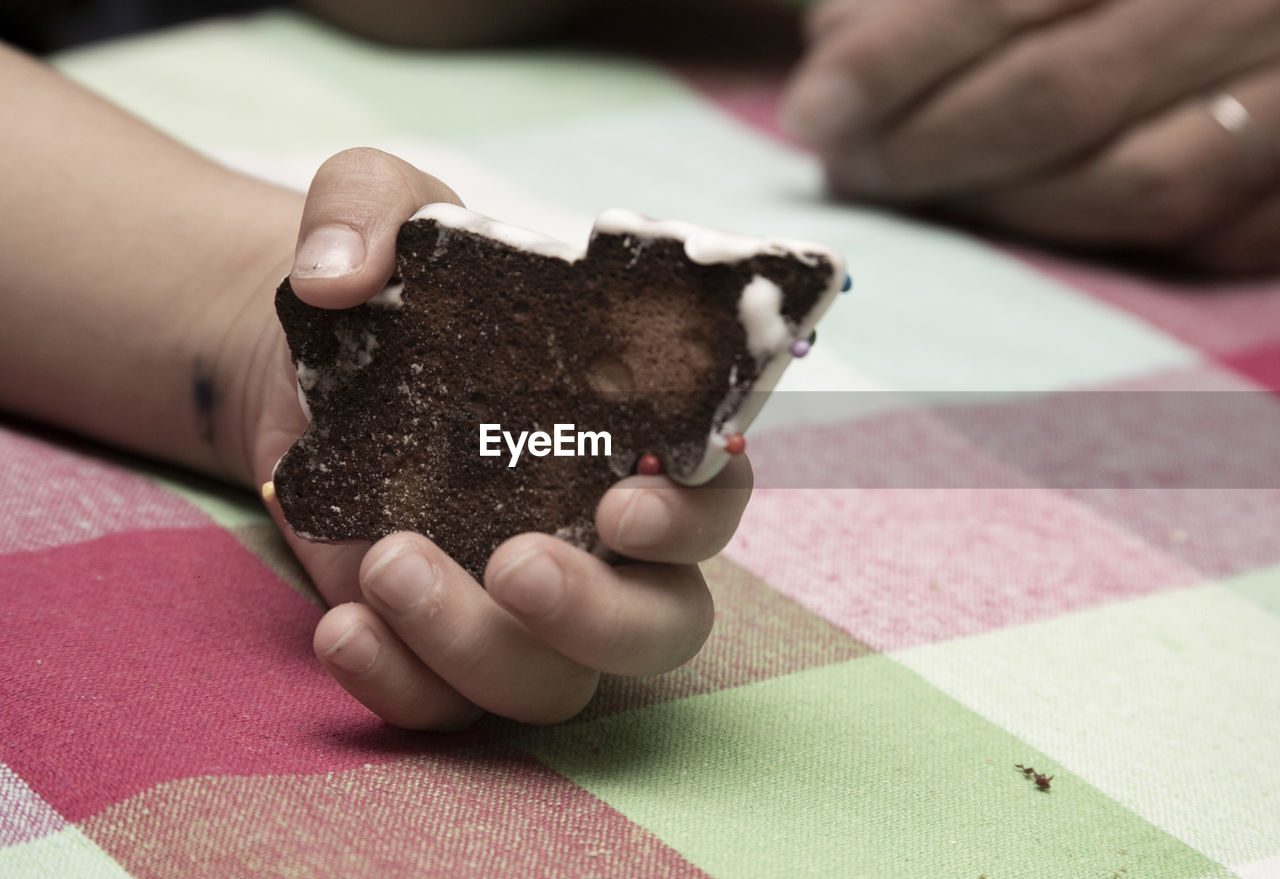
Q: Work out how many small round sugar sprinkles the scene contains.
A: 6